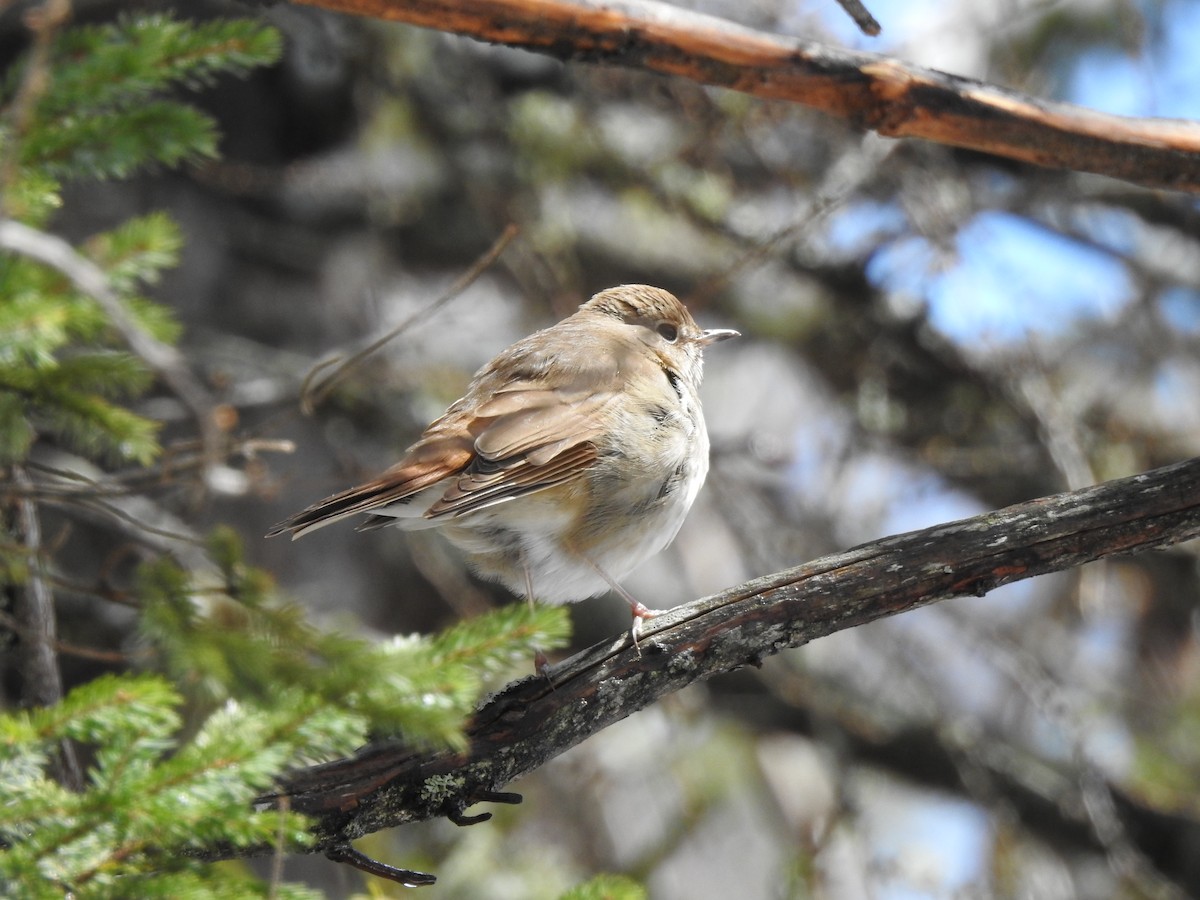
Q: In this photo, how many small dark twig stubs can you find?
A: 3